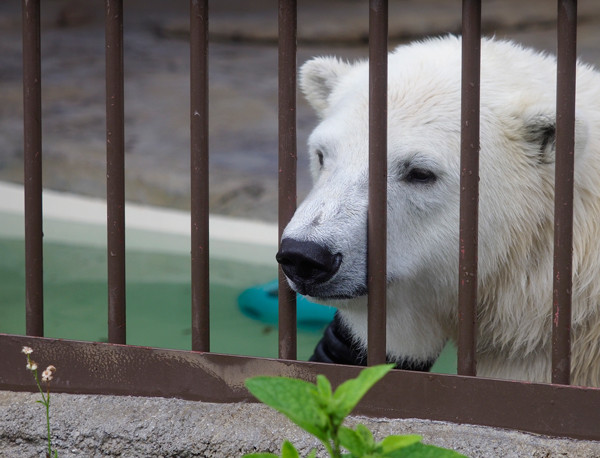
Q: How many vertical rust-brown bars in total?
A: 7